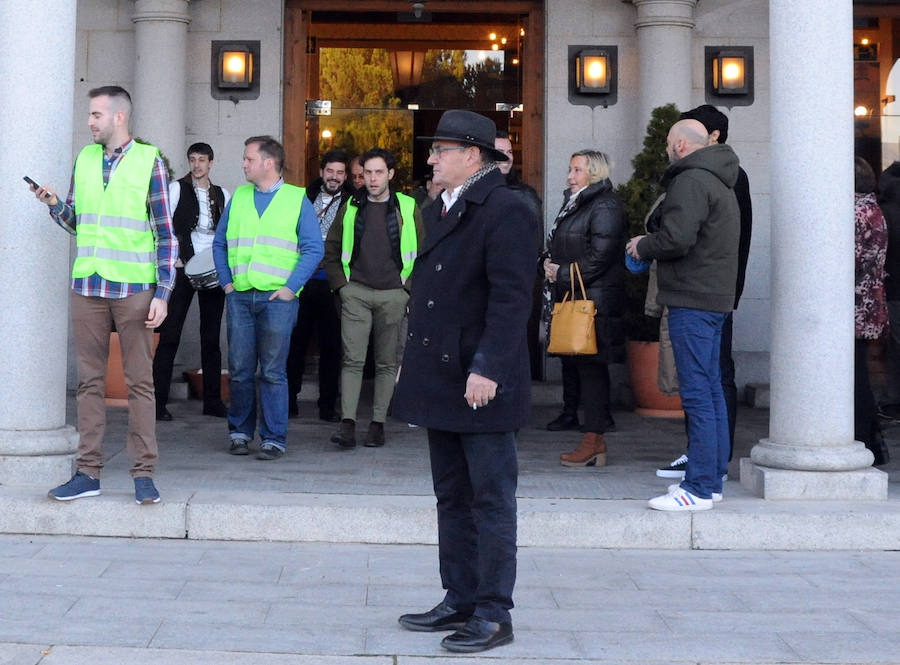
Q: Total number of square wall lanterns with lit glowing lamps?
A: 3